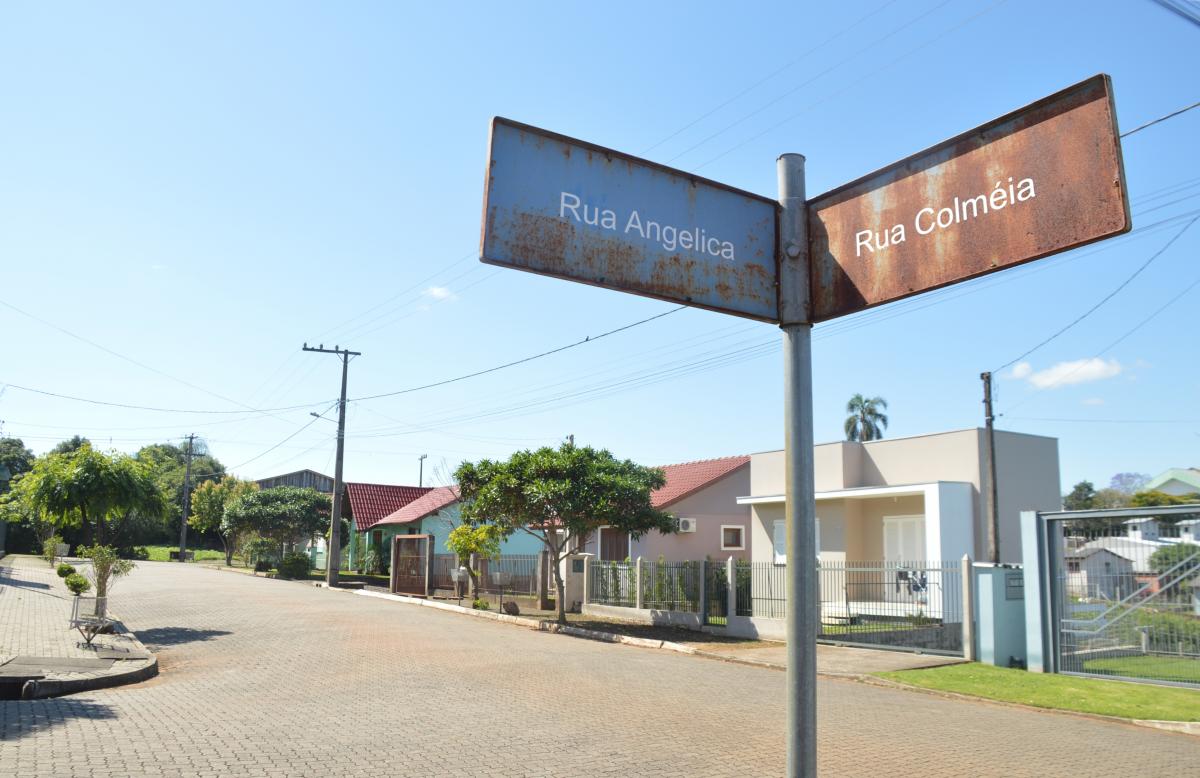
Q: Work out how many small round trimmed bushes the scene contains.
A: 2